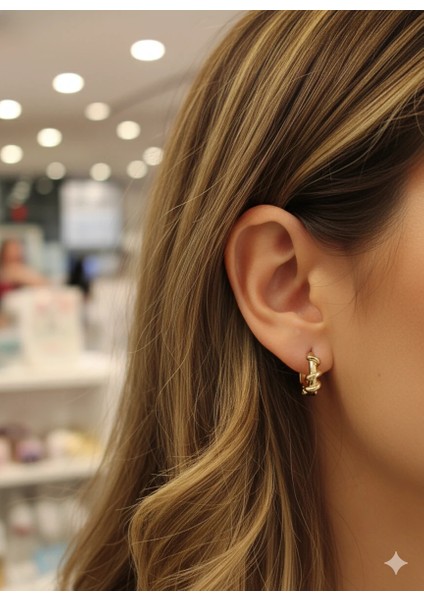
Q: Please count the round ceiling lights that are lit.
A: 11